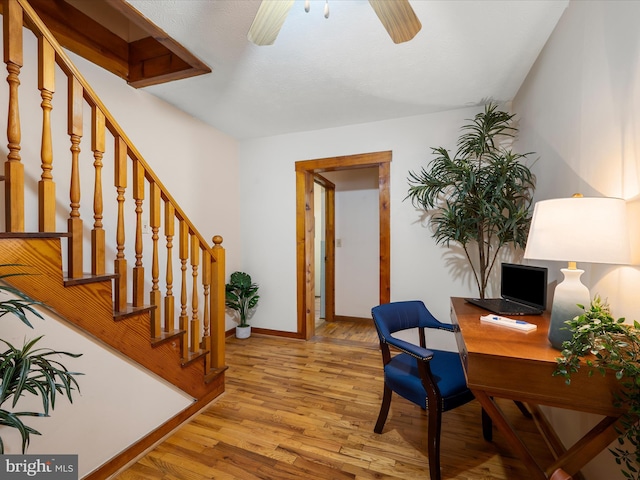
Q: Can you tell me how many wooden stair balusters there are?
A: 11